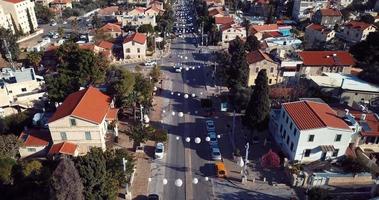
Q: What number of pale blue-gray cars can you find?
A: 3